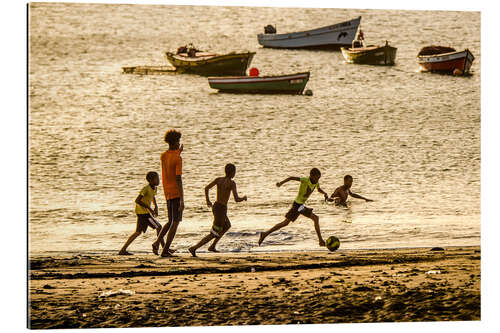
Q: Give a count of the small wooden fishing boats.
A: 5